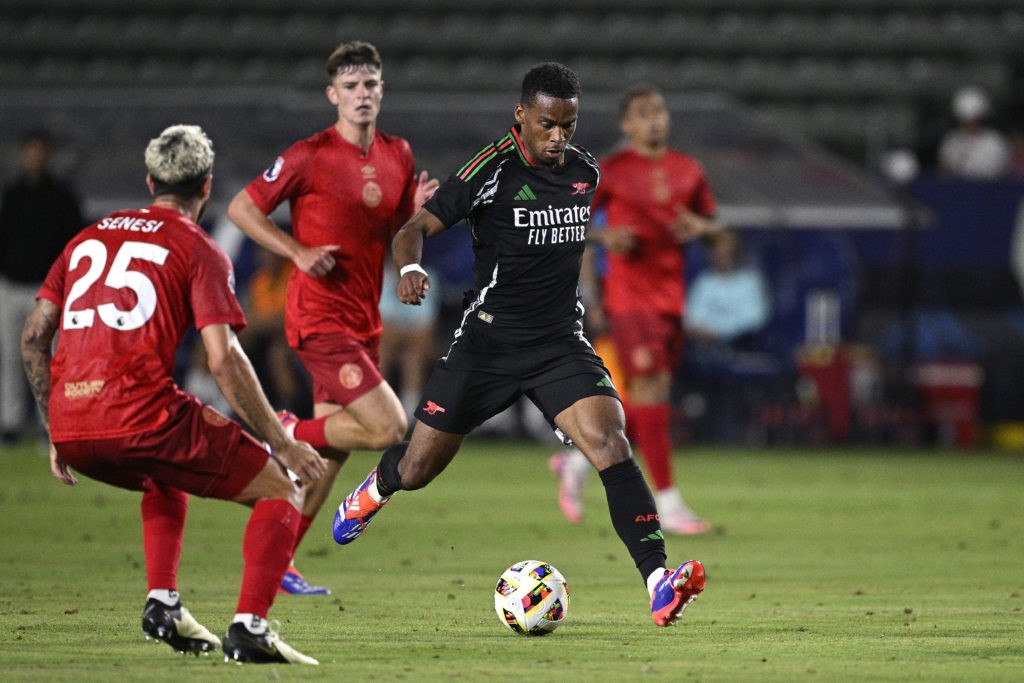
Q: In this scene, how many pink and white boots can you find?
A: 2